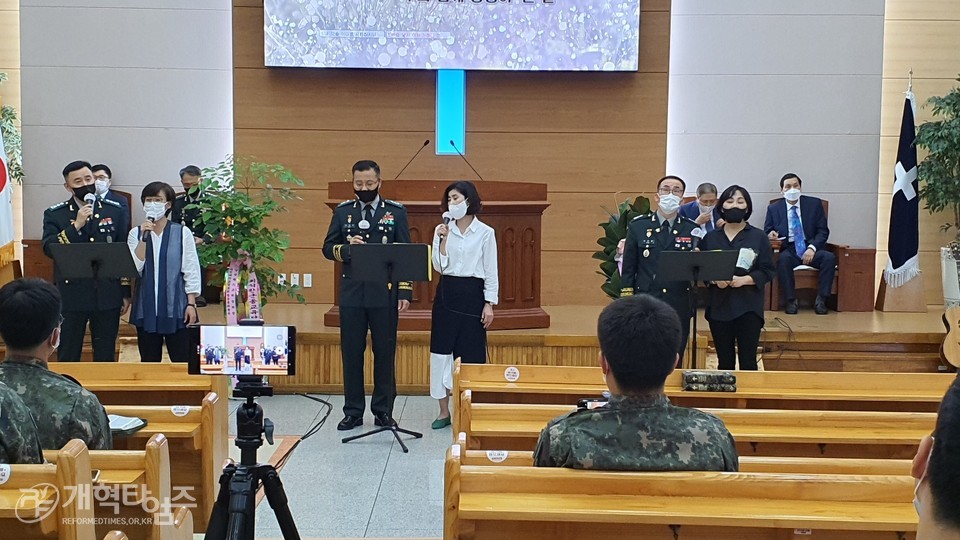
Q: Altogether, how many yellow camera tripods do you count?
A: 0